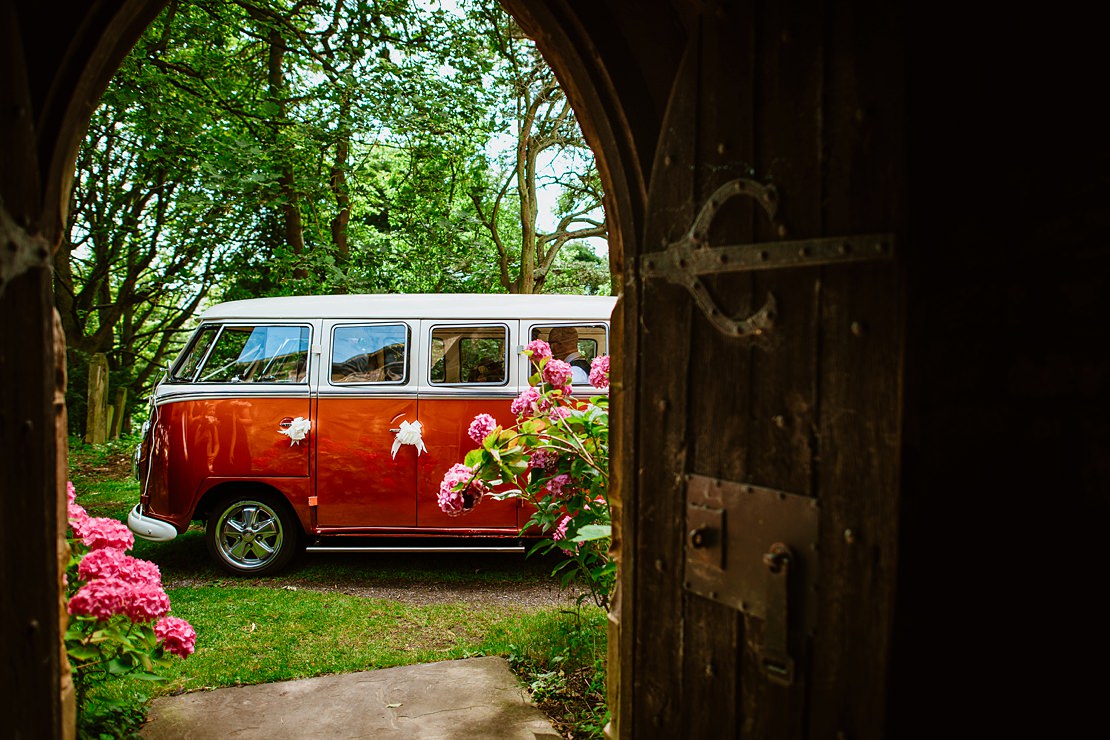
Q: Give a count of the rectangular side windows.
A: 3